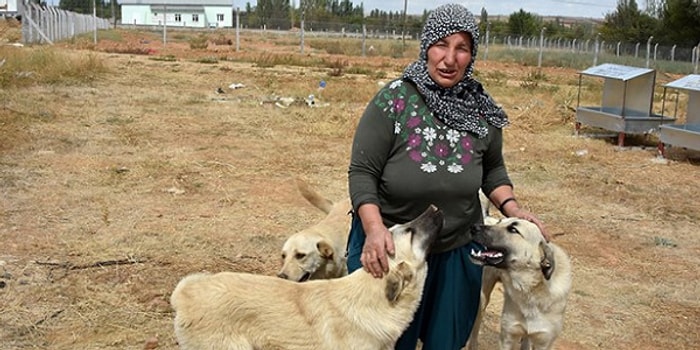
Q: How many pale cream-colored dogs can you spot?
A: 3